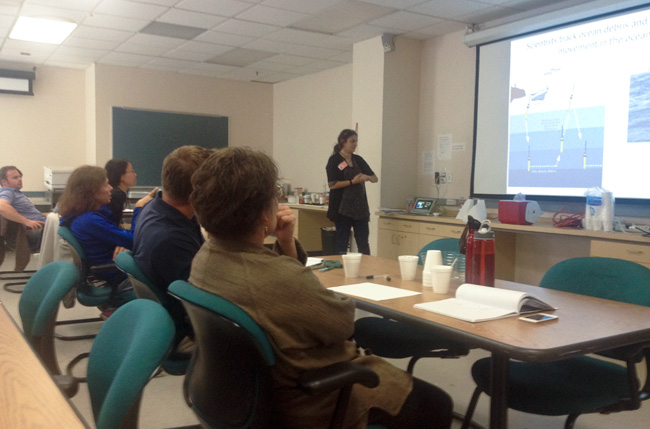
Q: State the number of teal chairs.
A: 7